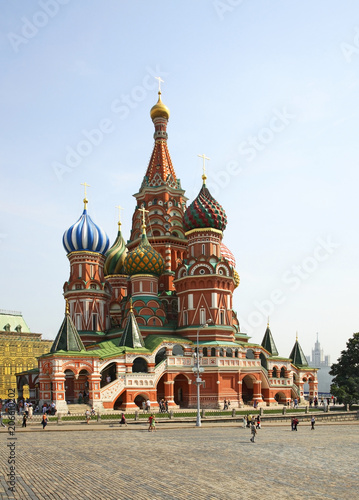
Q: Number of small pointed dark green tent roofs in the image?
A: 4